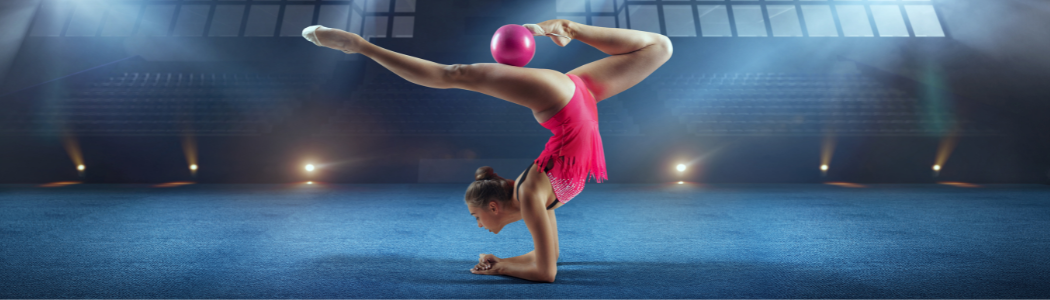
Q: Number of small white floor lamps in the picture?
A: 6